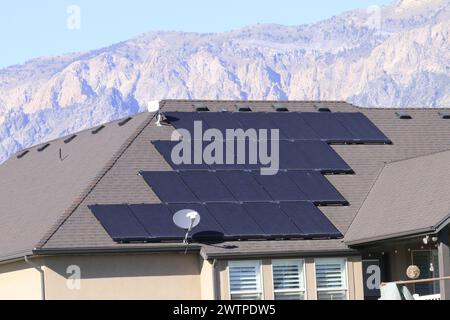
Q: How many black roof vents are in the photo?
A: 11